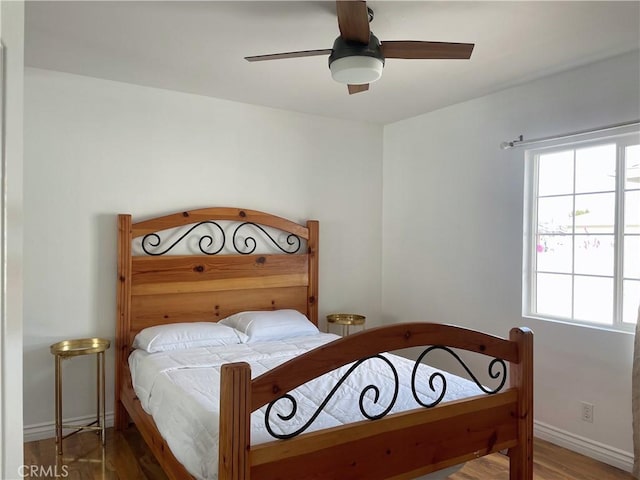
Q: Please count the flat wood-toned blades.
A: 4